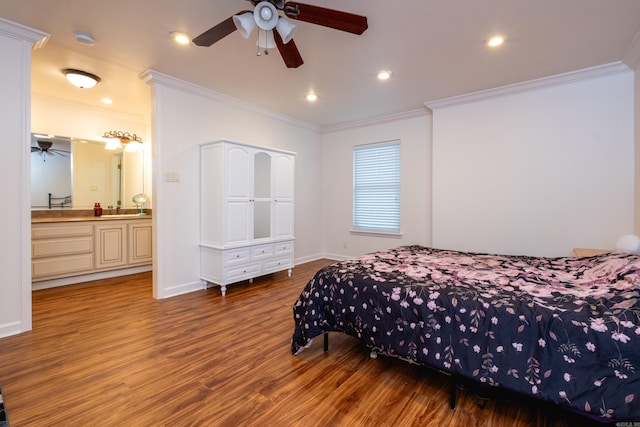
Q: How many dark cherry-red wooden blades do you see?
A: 3